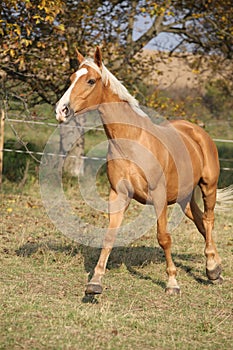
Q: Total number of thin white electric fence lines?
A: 2